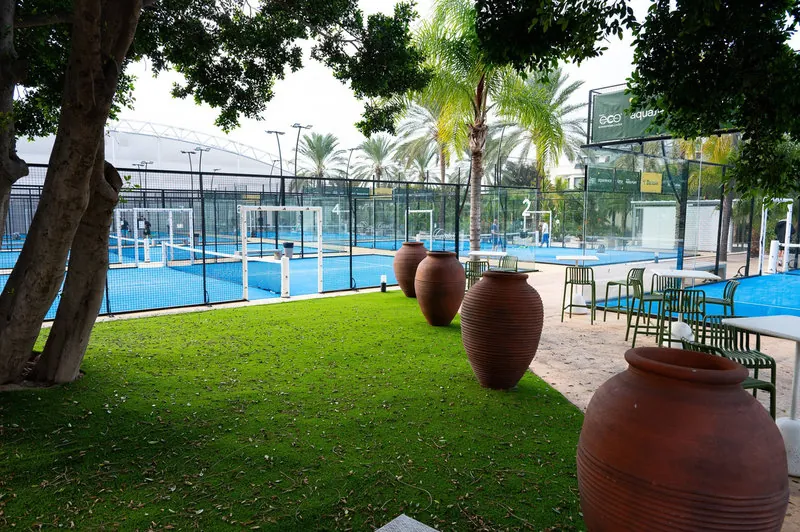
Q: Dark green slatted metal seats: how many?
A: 10